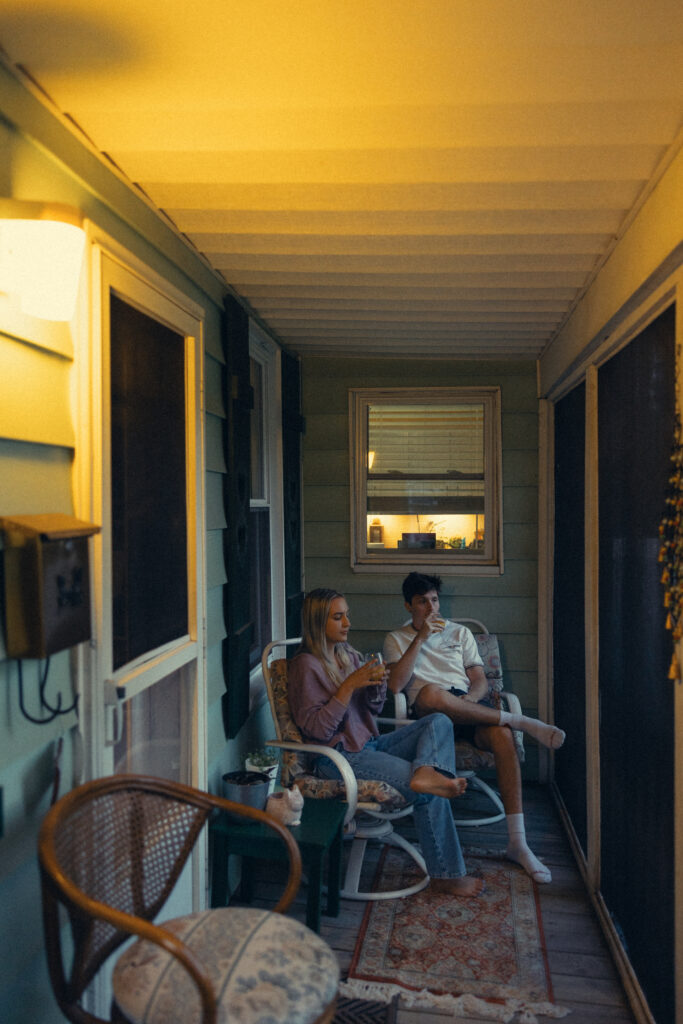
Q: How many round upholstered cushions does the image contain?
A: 1